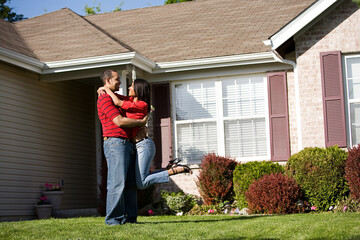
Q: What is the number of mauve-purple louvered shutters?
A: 3